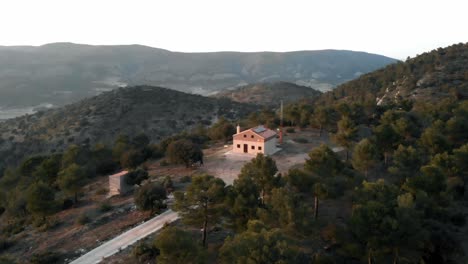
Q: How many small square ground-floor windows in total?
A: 3